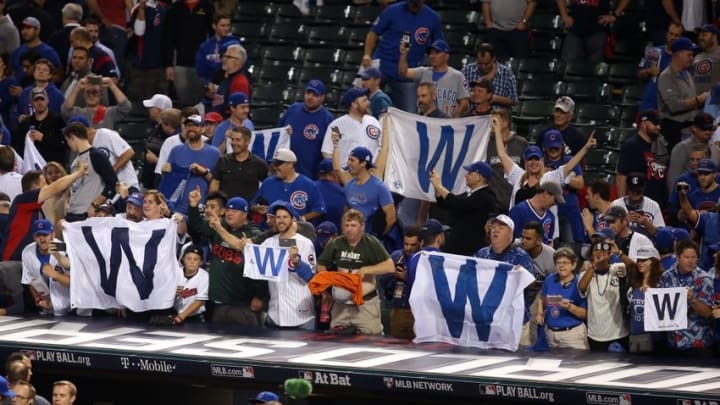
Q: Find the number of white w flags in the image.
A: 6